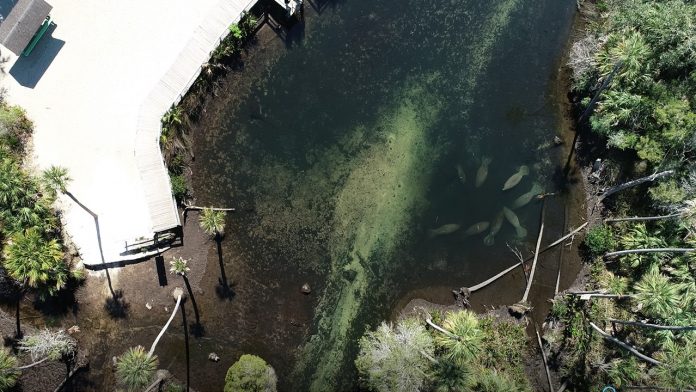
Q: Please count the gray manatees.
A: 8